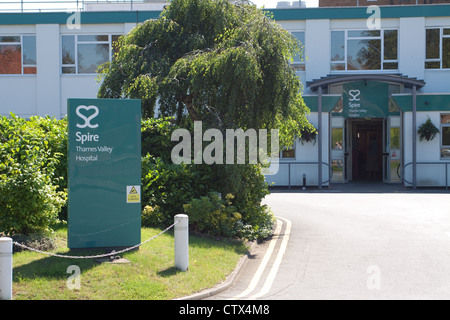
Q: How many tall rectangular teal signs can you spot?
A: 1